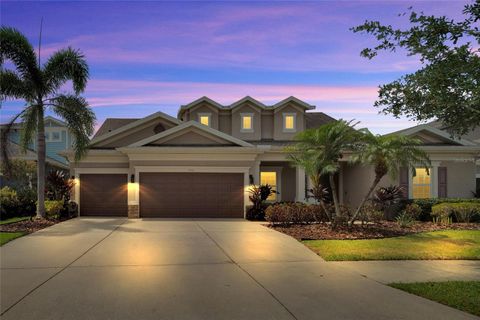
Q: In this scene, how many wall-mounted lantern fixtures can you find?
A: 3